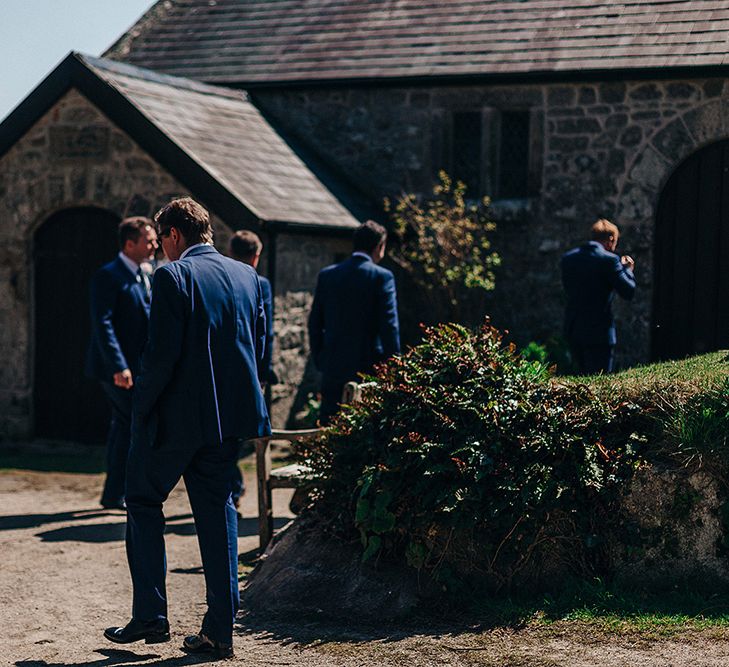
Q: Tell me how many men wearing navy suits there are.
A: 5